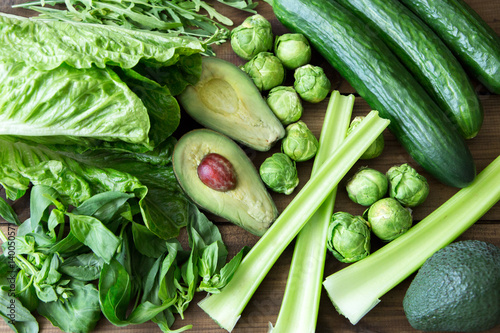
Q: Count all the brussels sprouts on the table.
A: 12